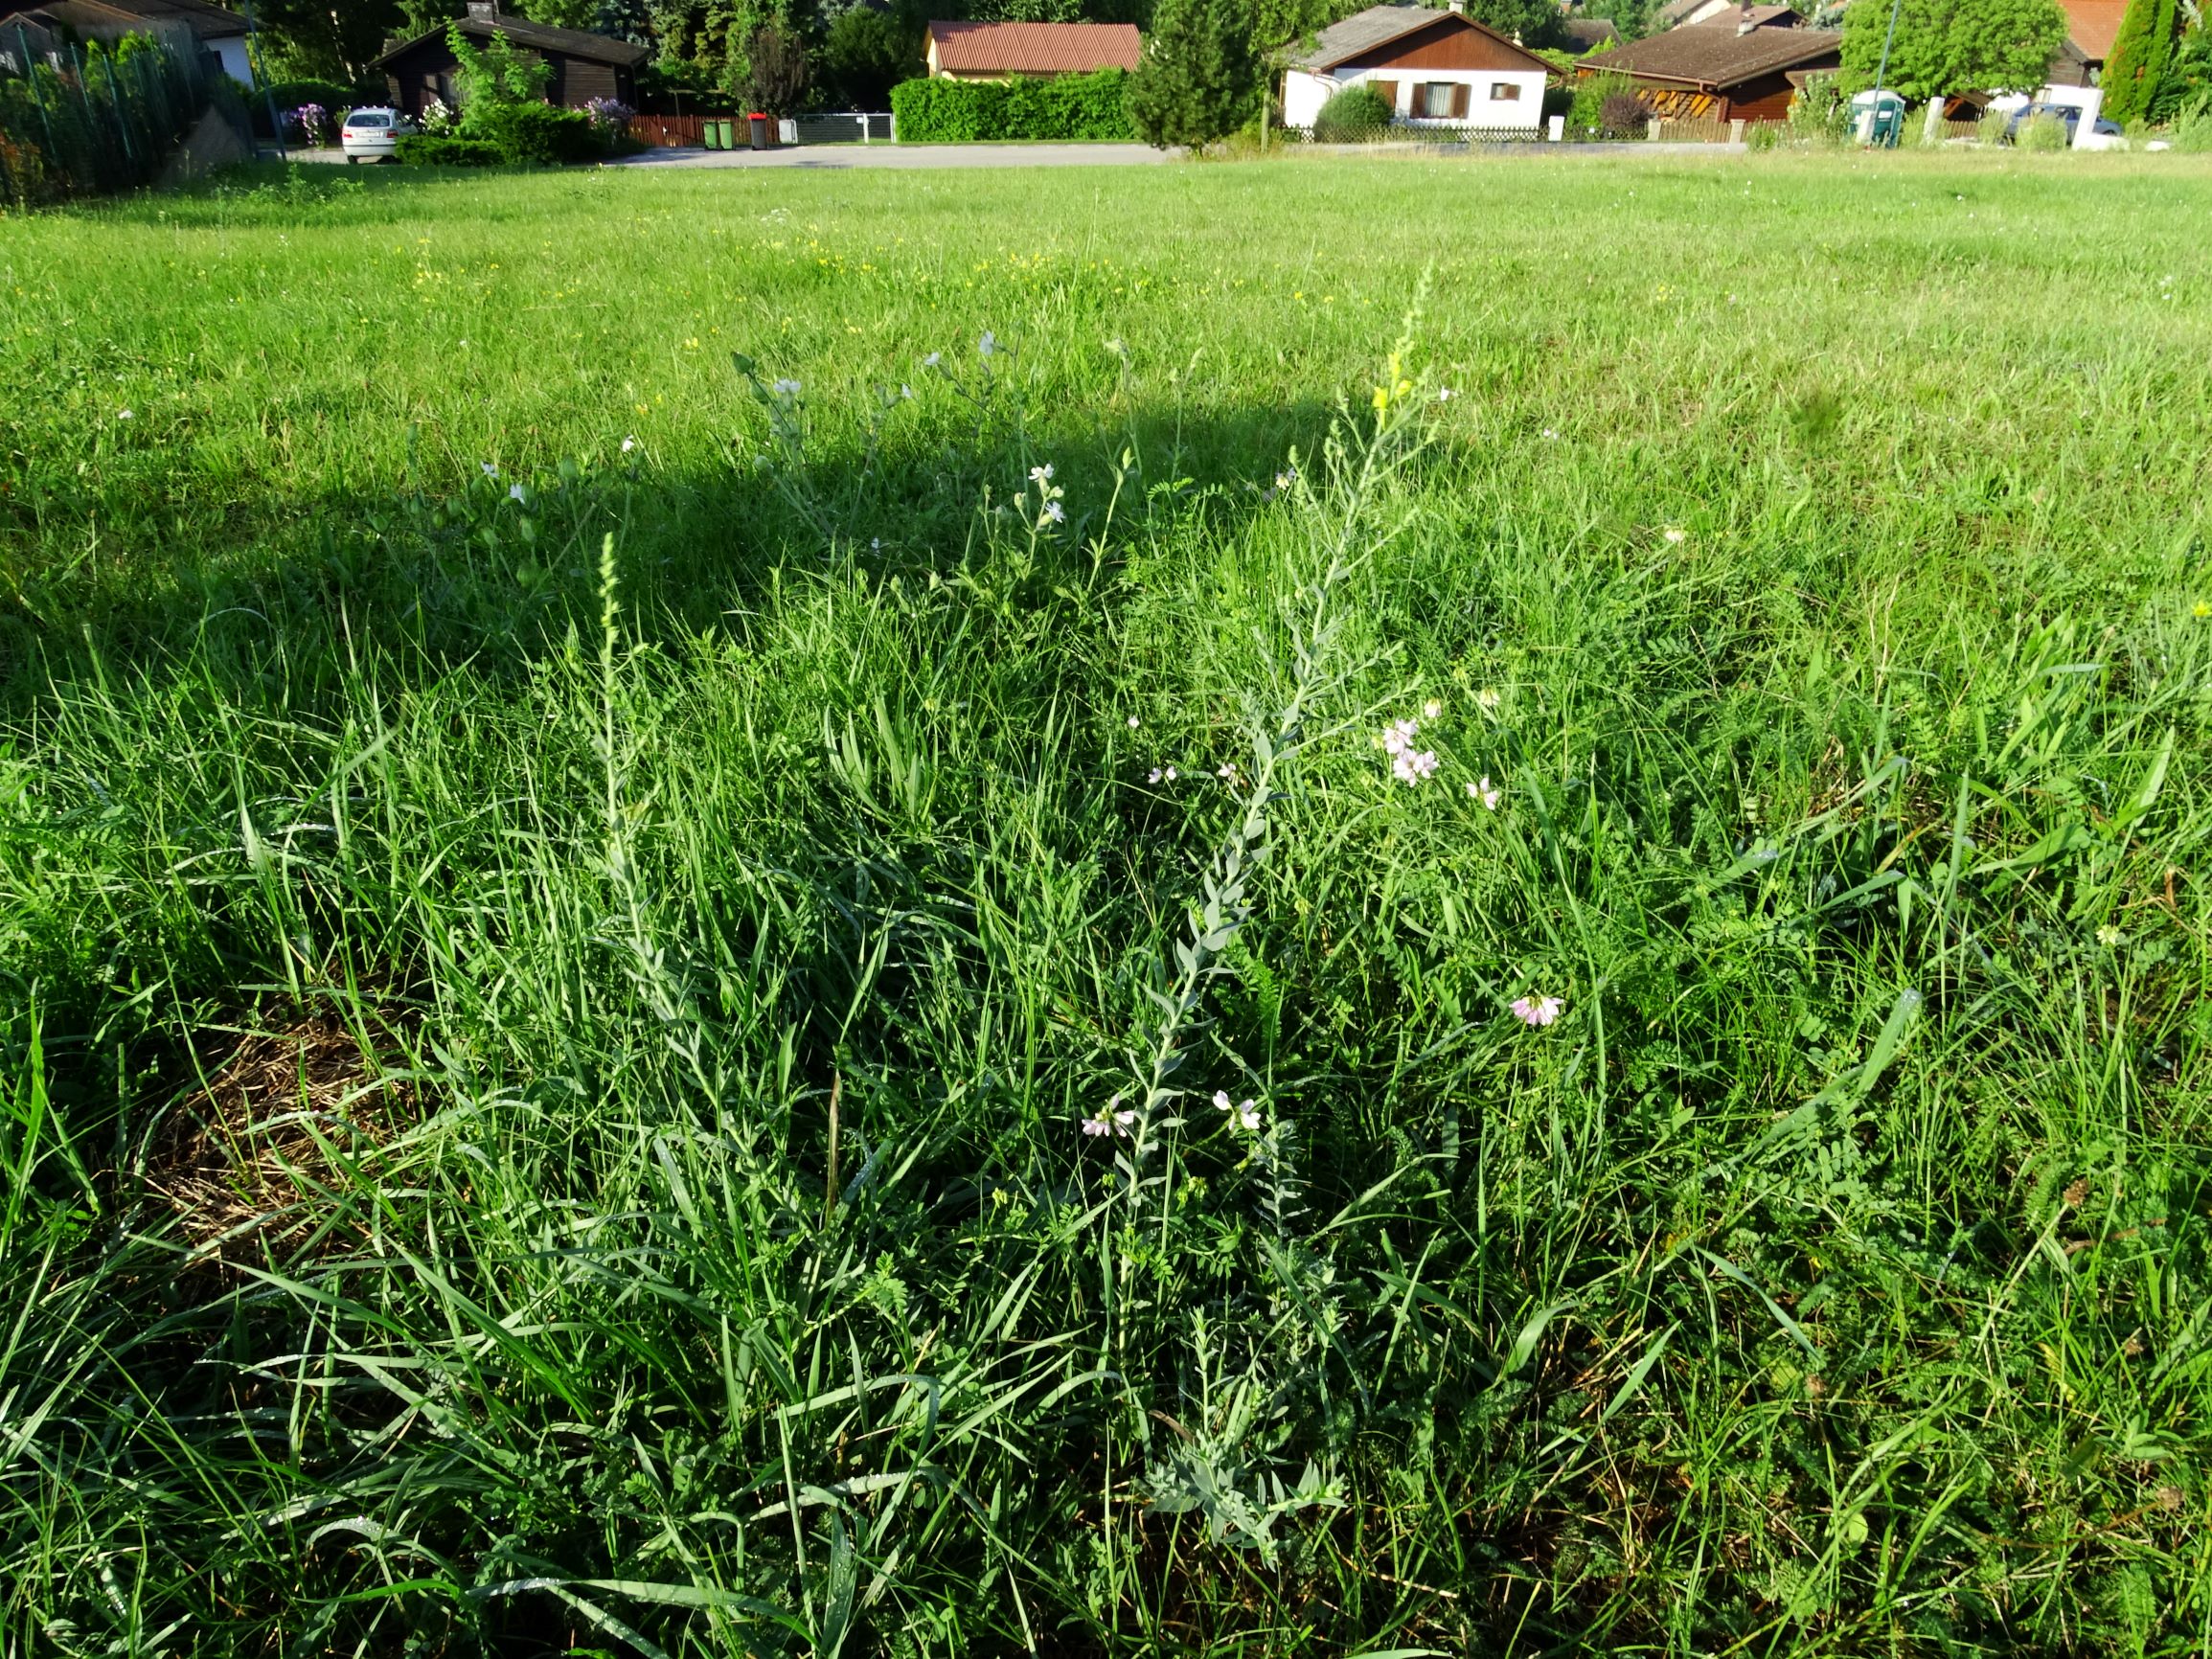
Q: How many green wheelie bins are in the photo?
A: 2